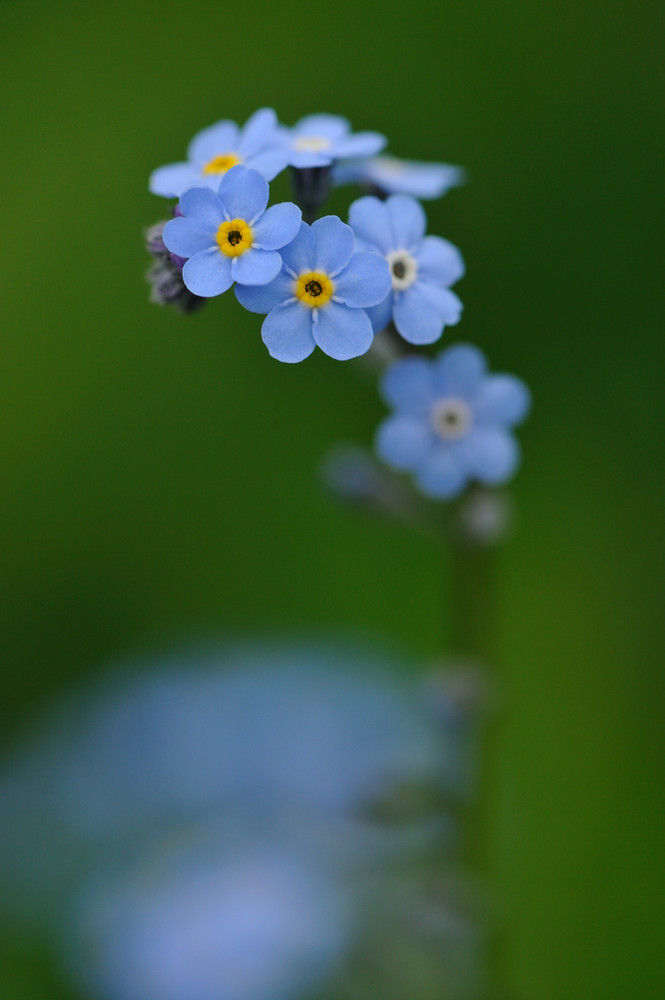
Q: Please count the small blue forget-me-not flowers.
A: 7